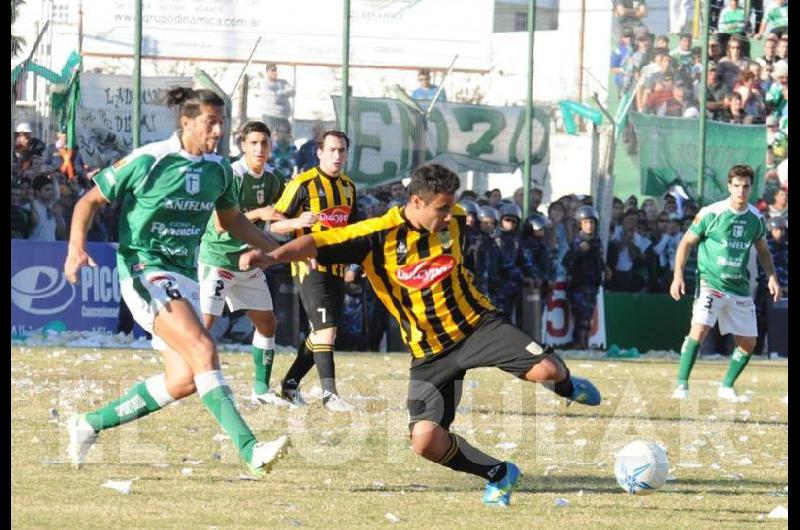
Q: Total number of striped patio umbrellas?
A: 0